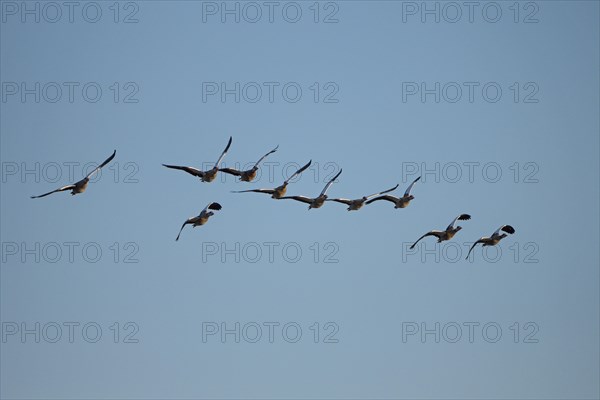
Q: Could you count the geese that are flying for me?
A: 10